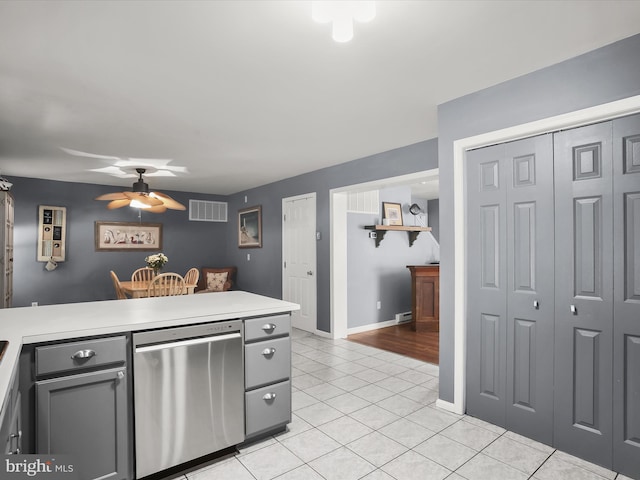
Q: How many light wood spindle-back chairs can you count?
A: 4